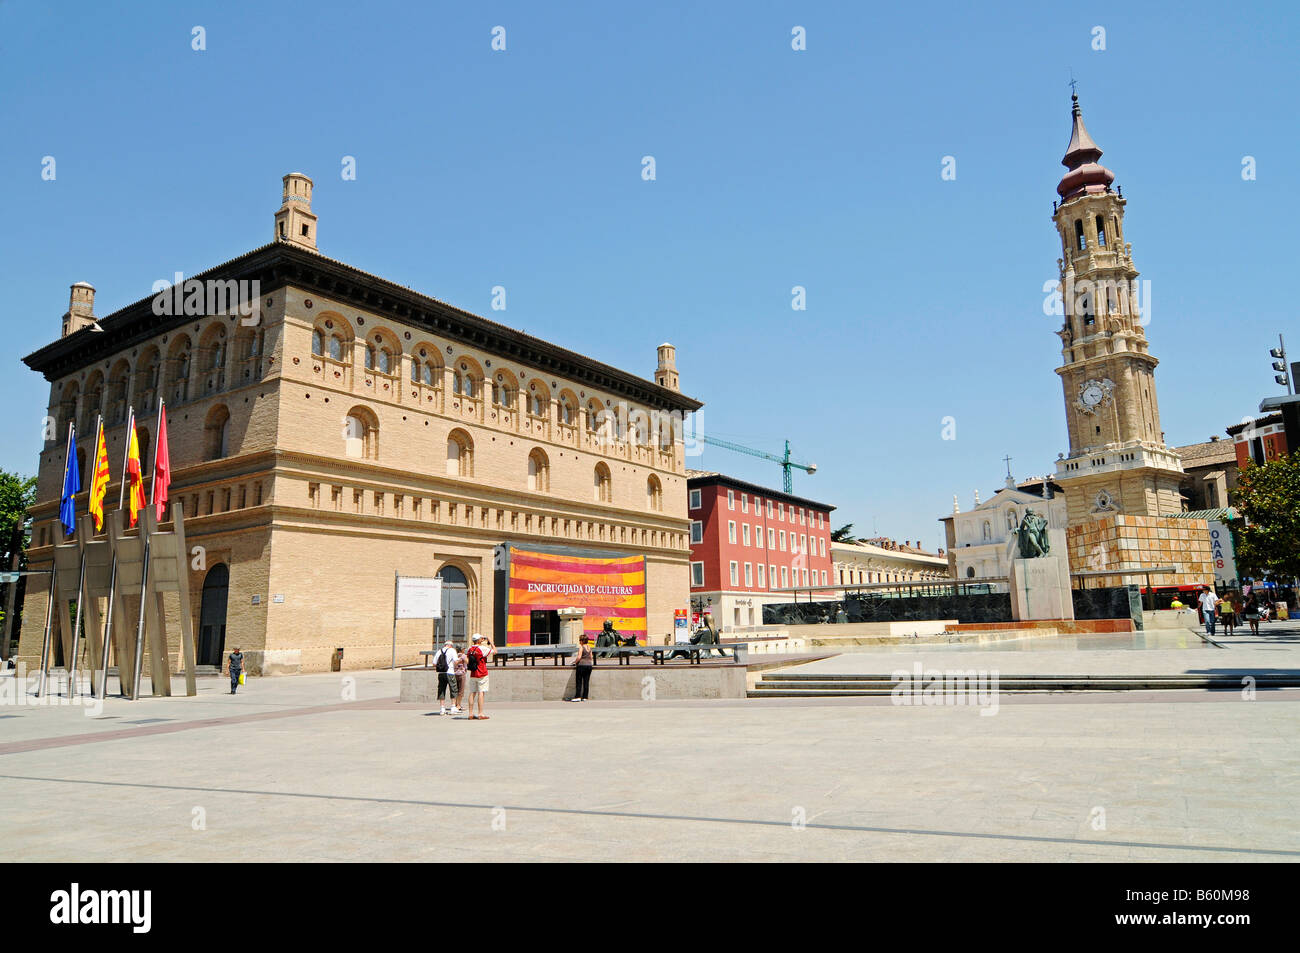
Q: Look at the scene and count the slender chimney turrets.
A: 3